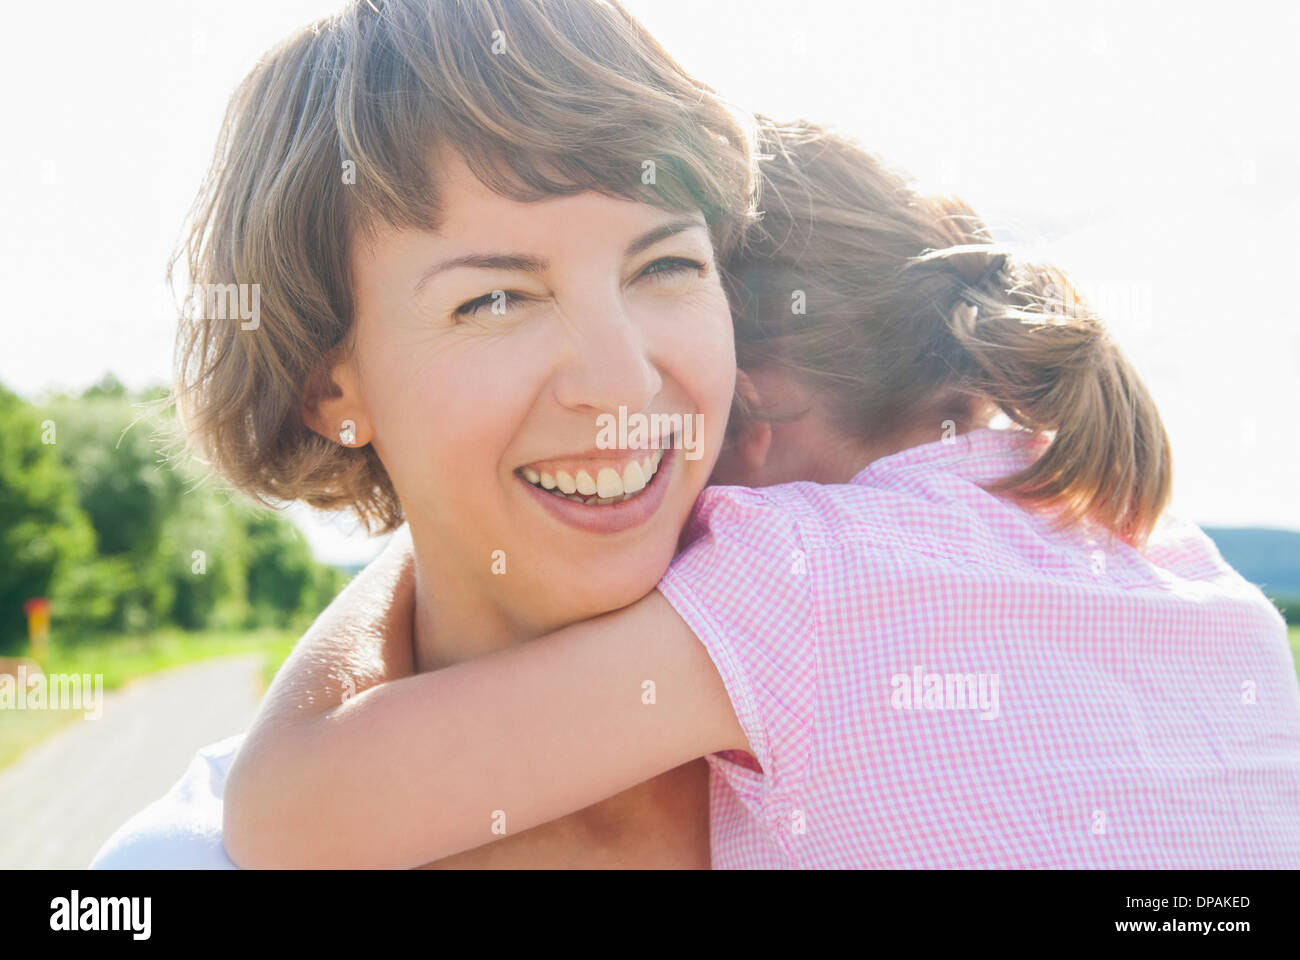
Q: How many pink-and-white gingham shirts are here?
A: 1